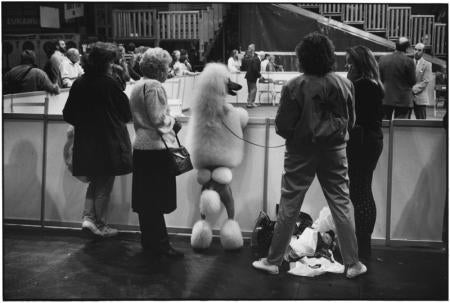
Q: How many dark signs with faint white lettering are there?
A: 1